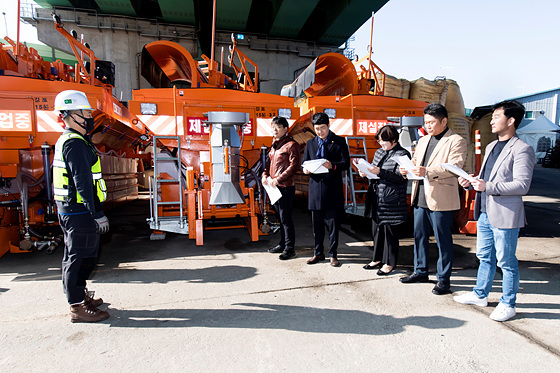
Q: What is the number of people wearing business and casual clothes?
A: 5